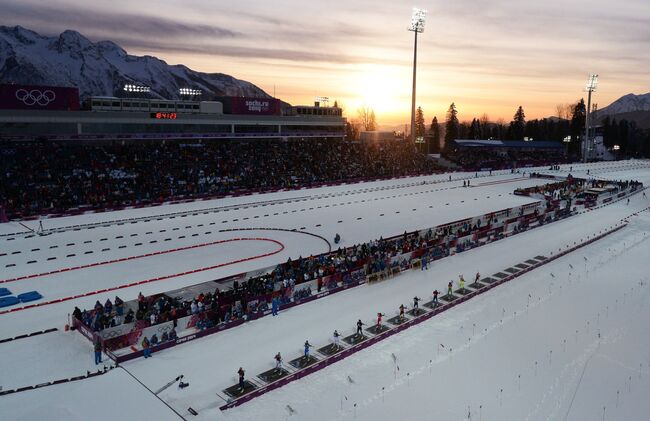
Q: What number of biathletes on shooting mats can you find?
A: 12